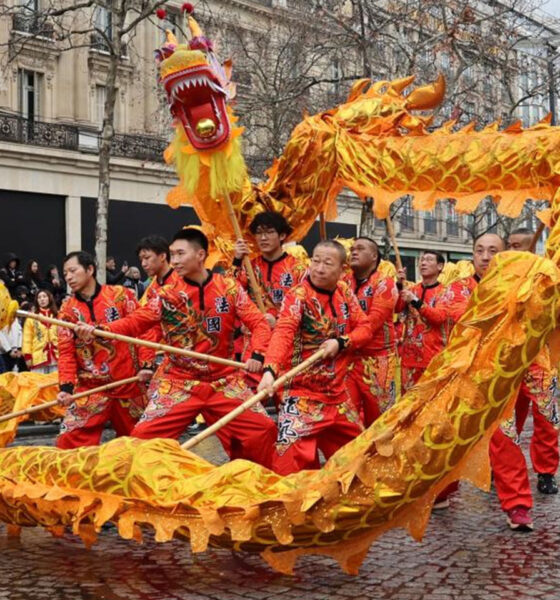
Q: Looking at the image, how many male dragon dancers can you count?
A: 9